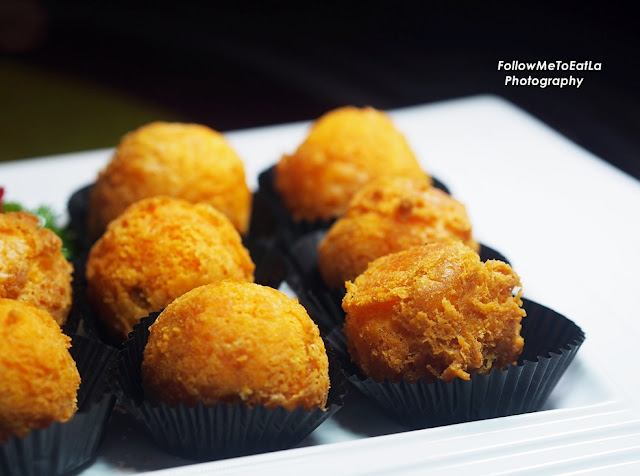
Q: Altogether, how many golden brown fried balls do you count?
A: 8